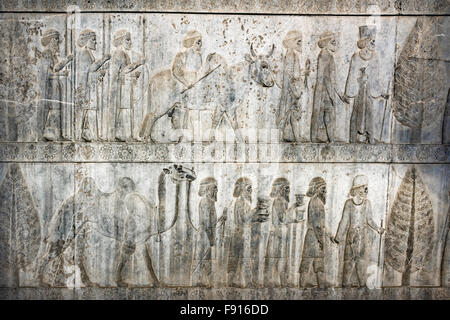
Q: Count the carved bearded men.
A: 12